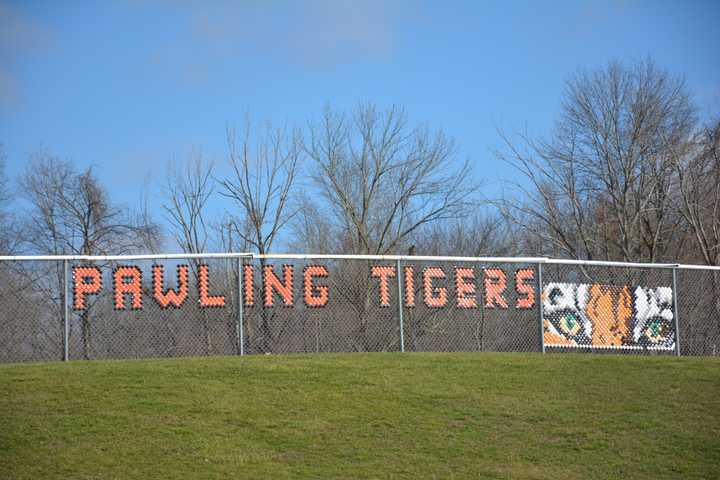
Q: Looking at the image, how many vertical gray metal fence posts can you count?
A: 5